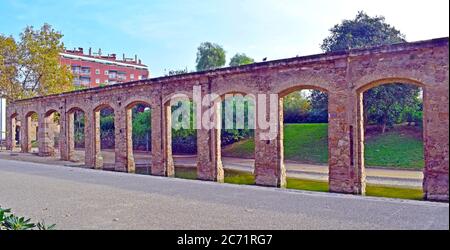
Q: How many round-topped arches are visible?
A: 10